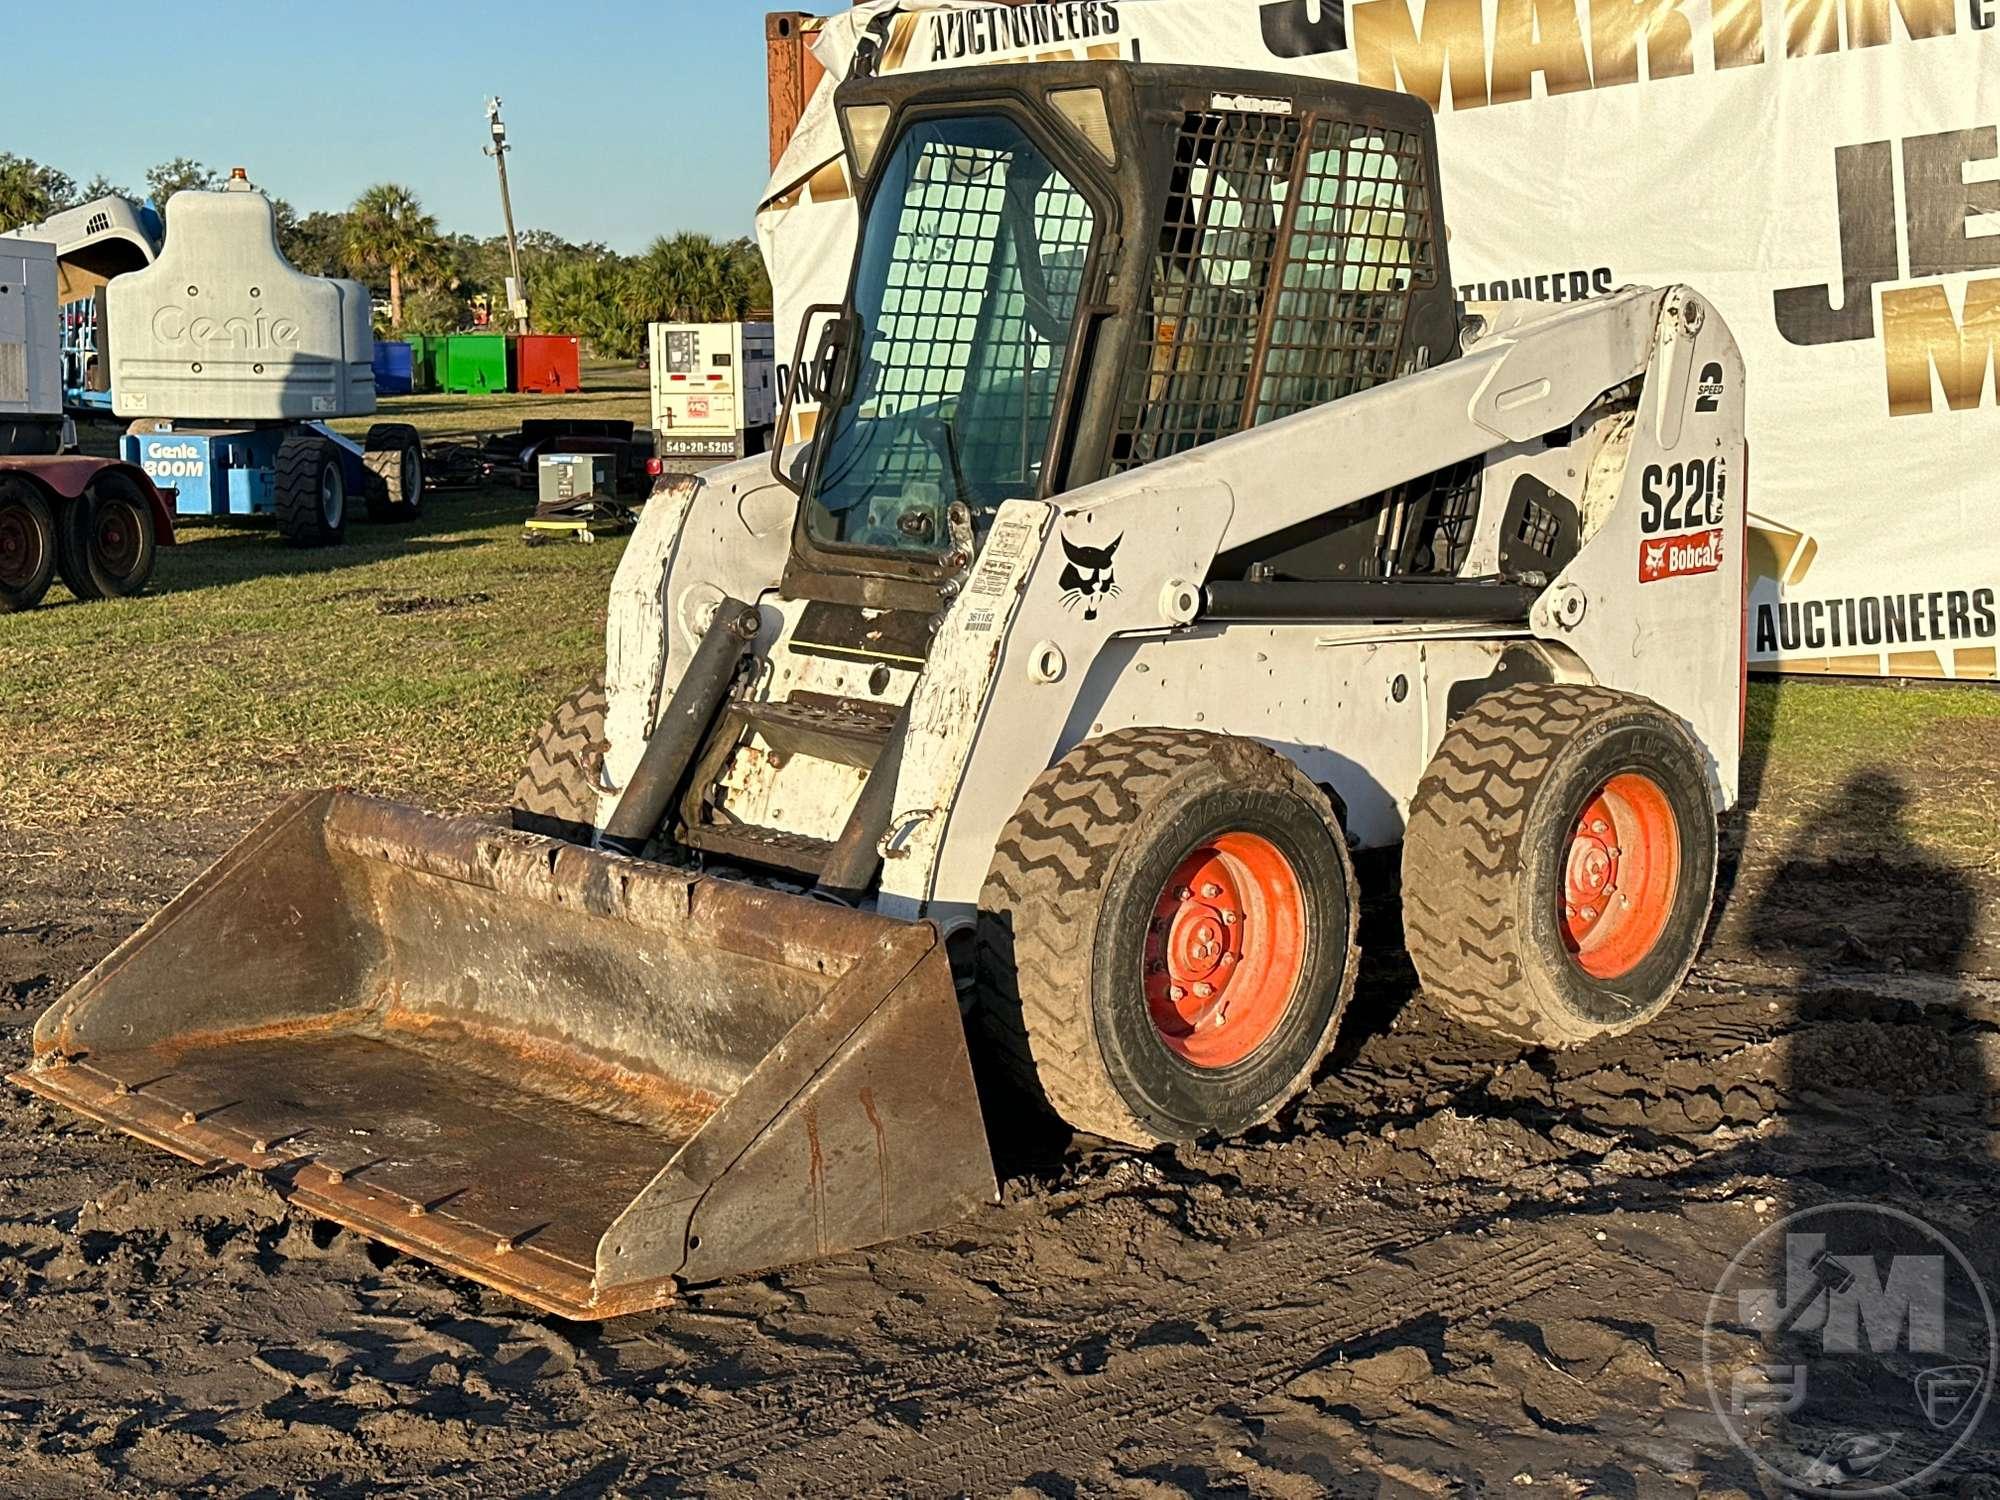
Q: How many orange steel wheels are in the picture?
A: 2